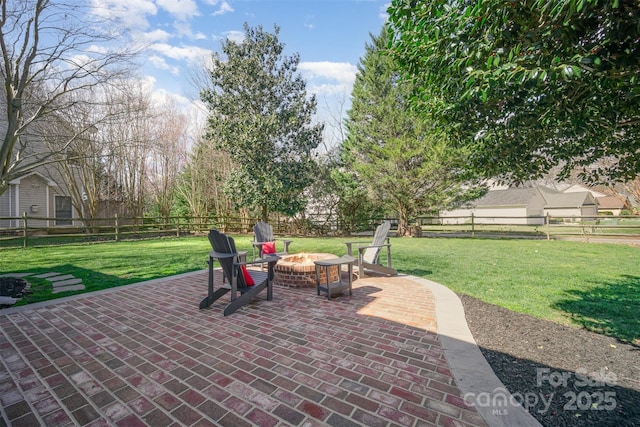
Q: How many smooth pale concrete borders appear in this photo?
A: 1